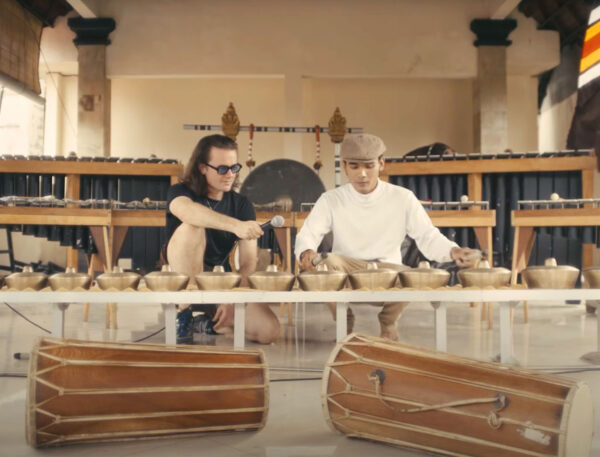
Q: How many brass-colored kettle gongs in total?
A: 12